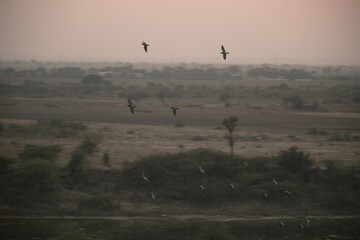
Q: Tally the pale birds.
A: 11